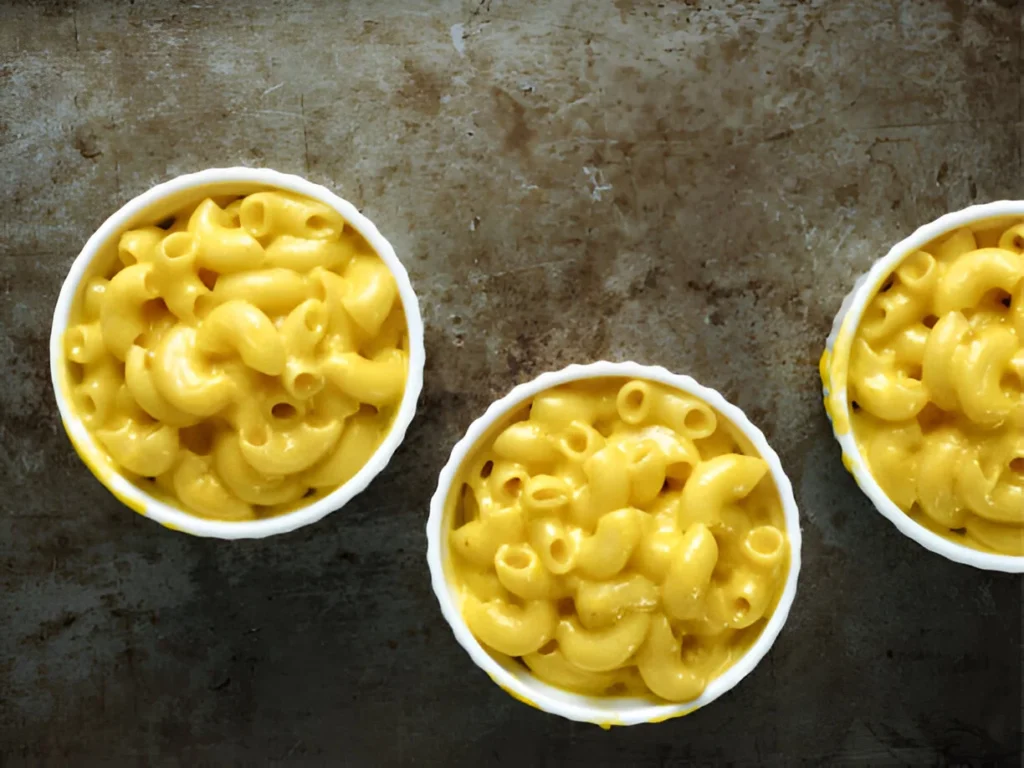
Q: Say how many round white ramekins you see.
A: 3